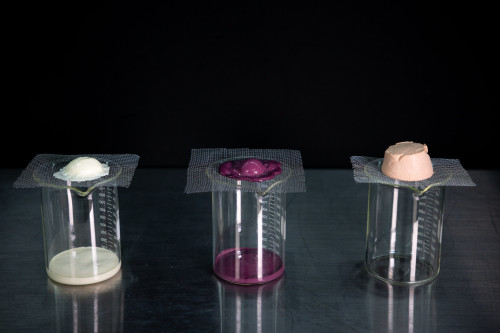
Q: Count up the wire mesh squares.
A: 3